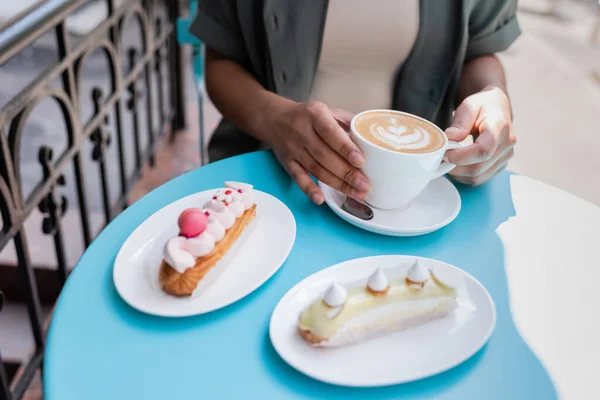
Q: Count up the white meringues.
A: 3